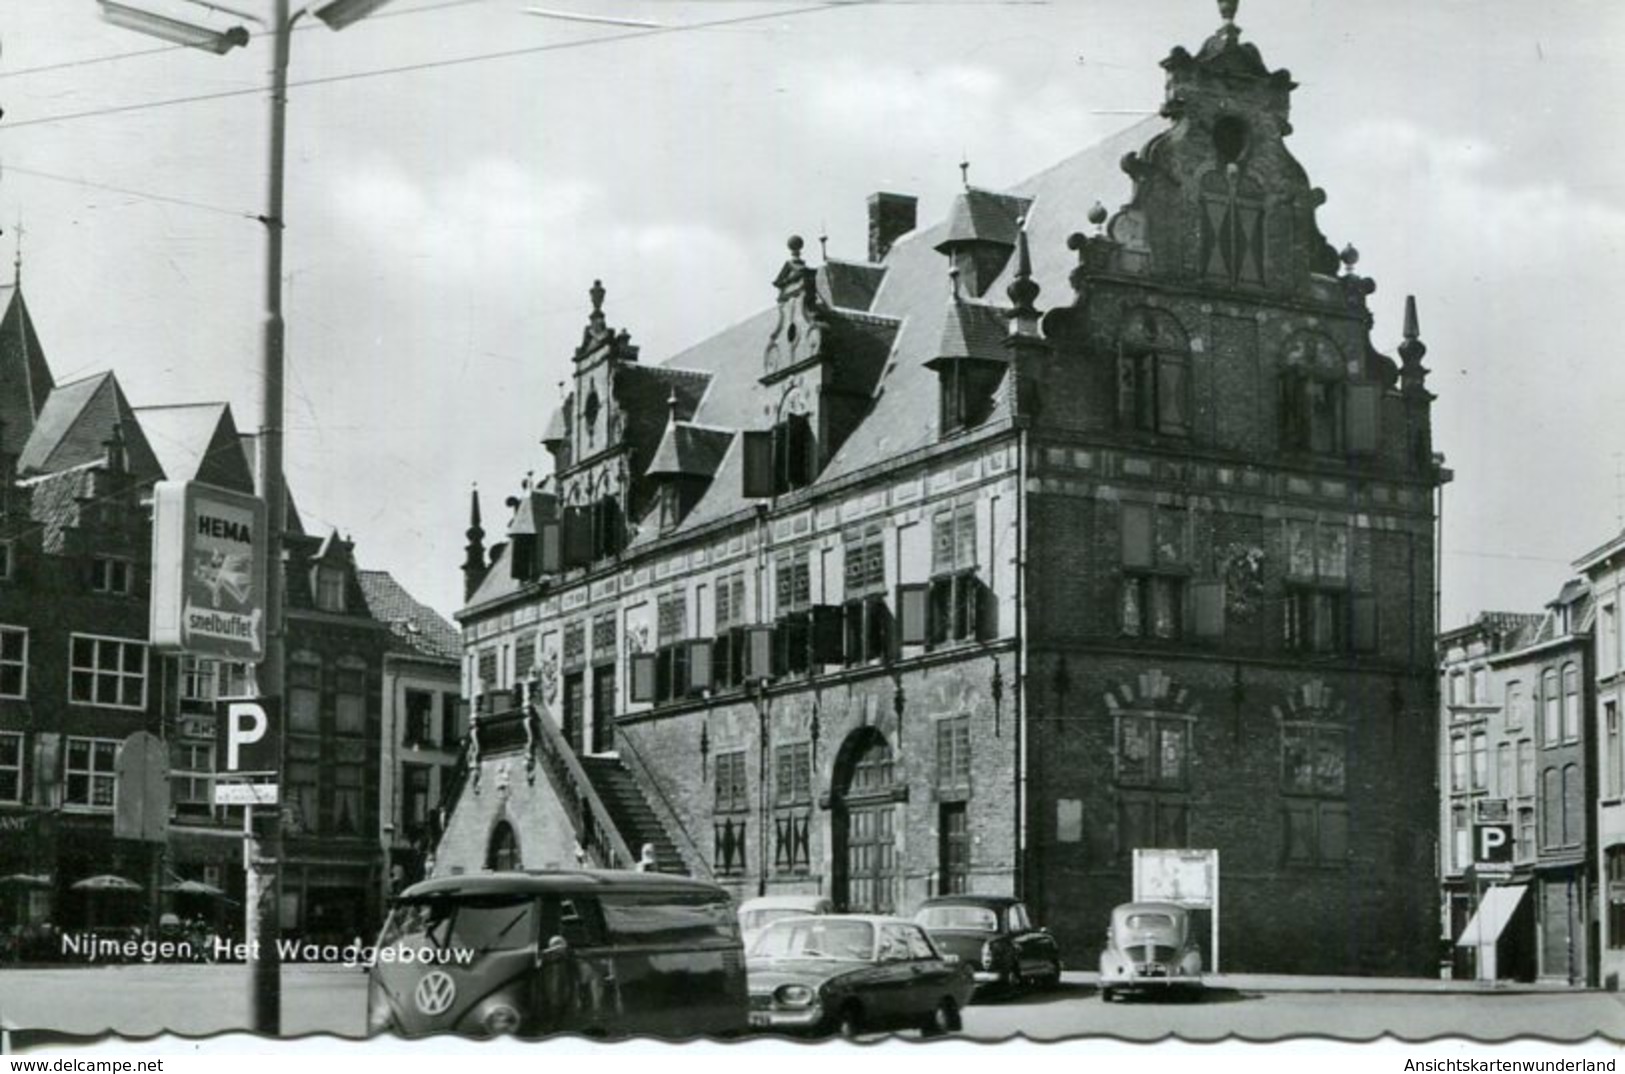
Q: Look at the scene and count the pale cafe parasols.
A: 3